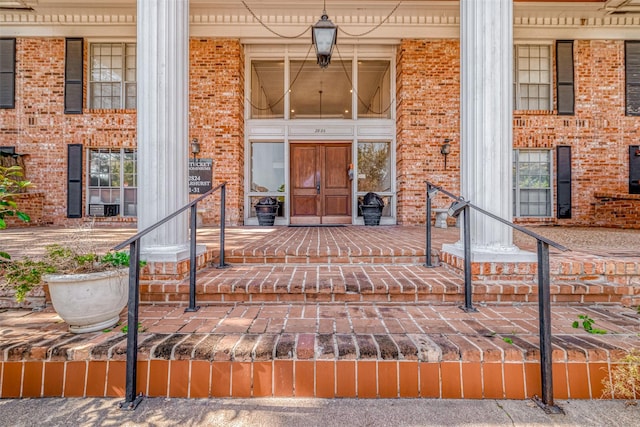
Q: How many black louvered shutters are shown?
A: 8